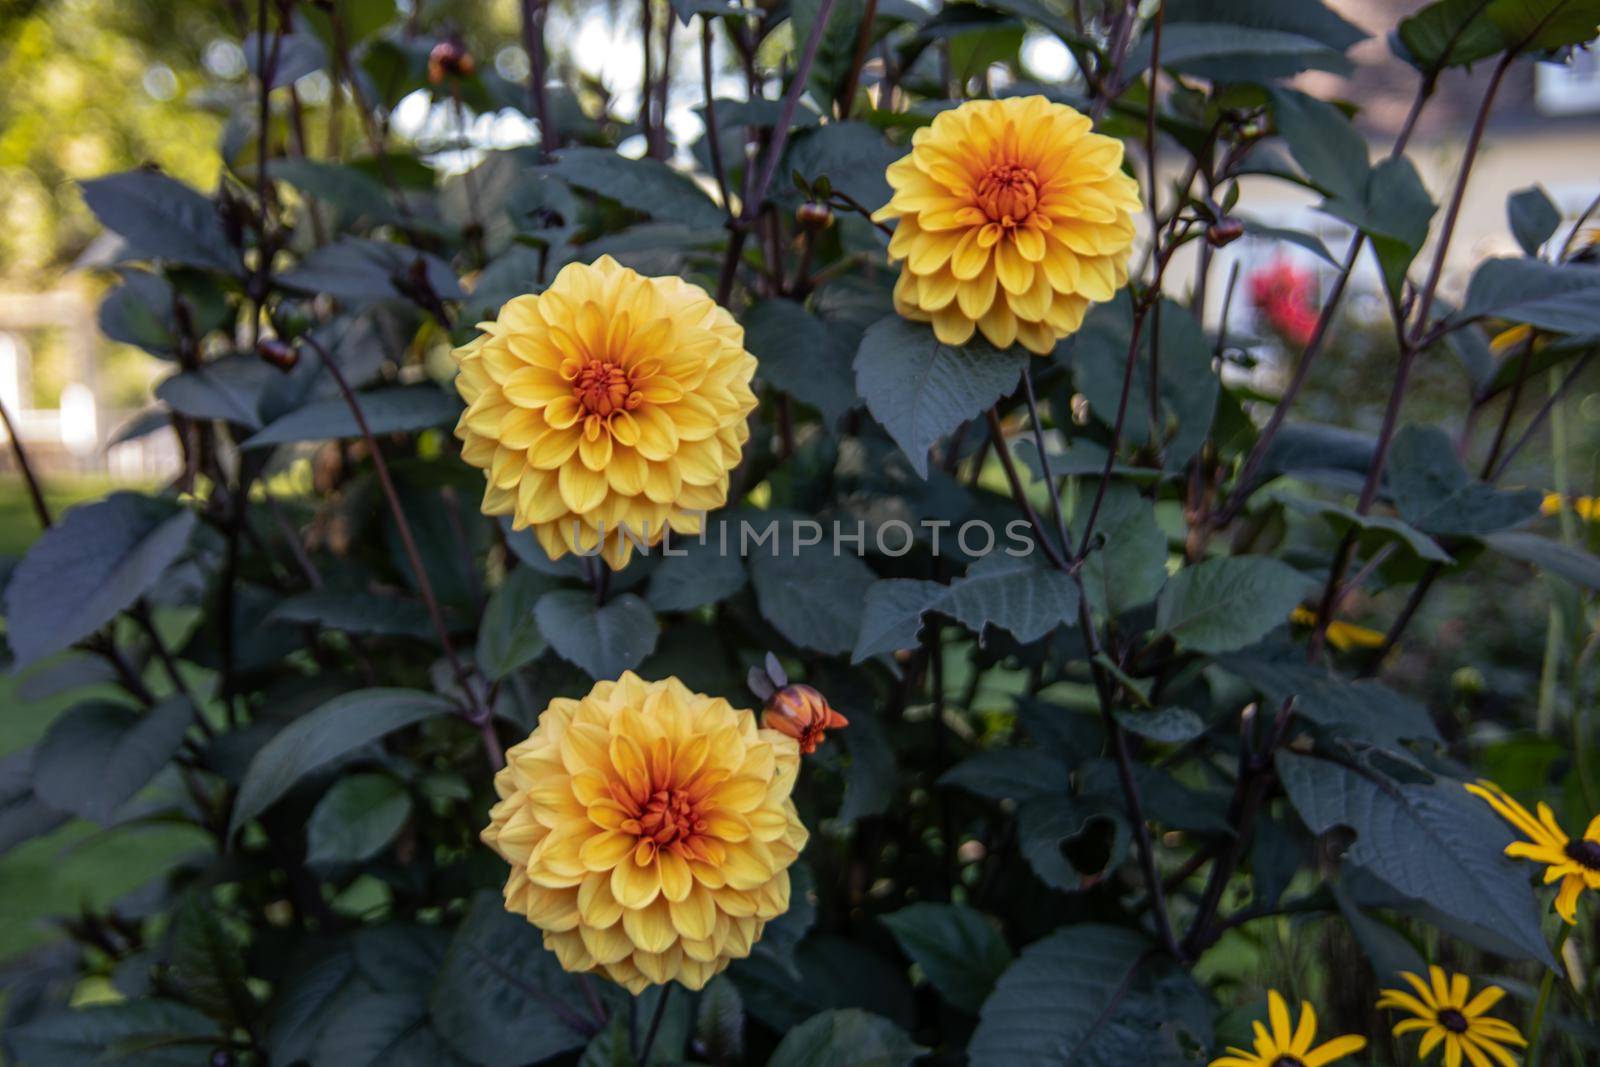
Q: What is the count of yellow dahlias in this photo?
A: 3